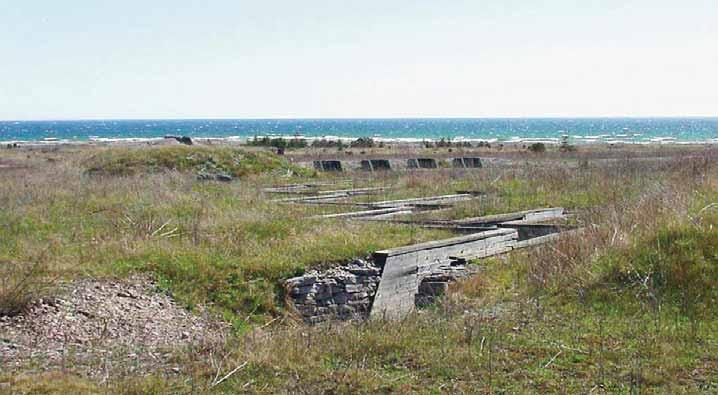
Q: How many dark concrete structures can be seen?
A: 4